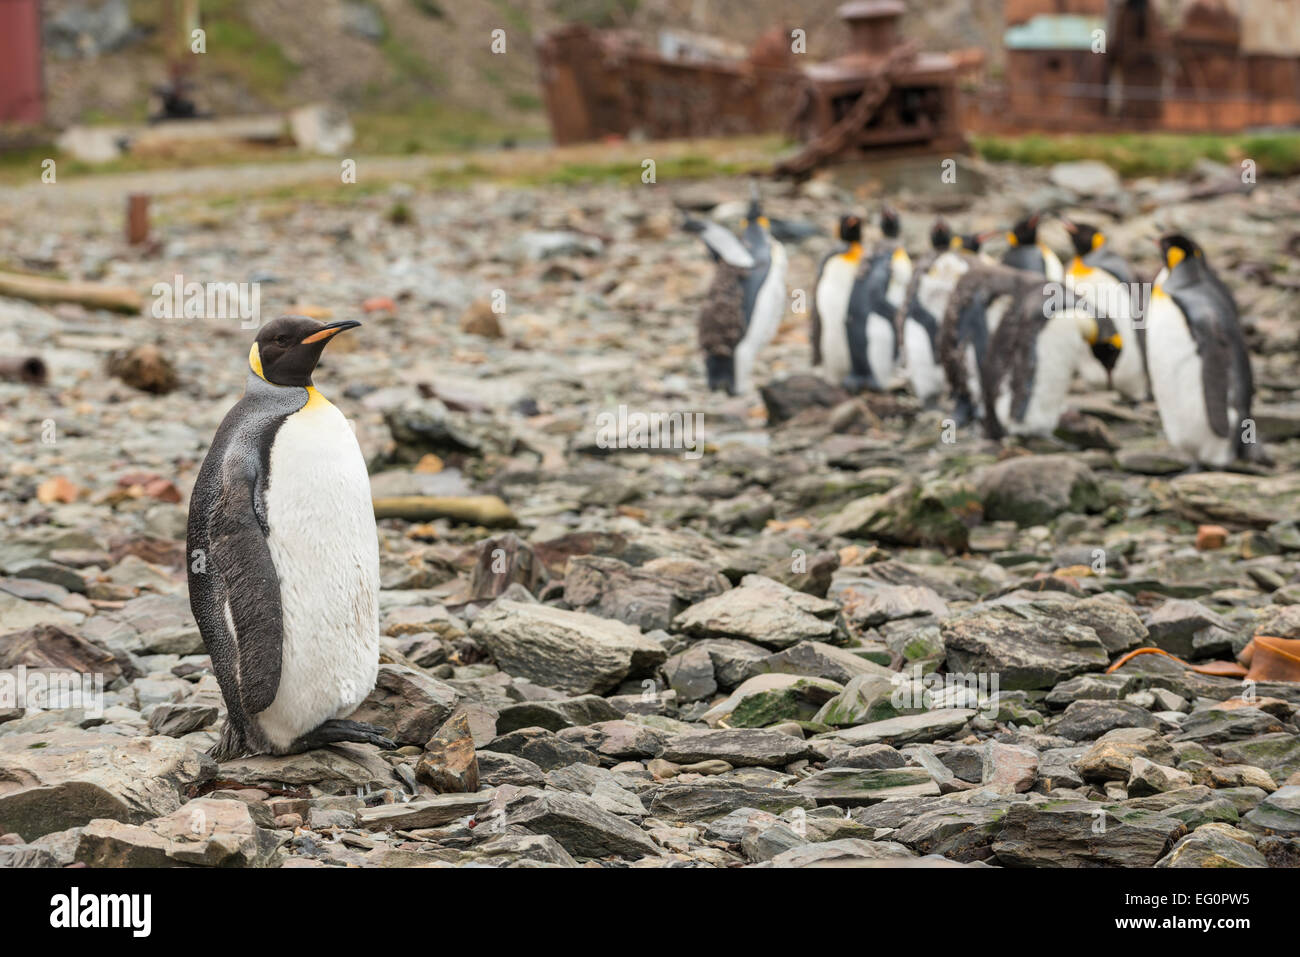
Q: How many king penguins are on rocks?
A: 12